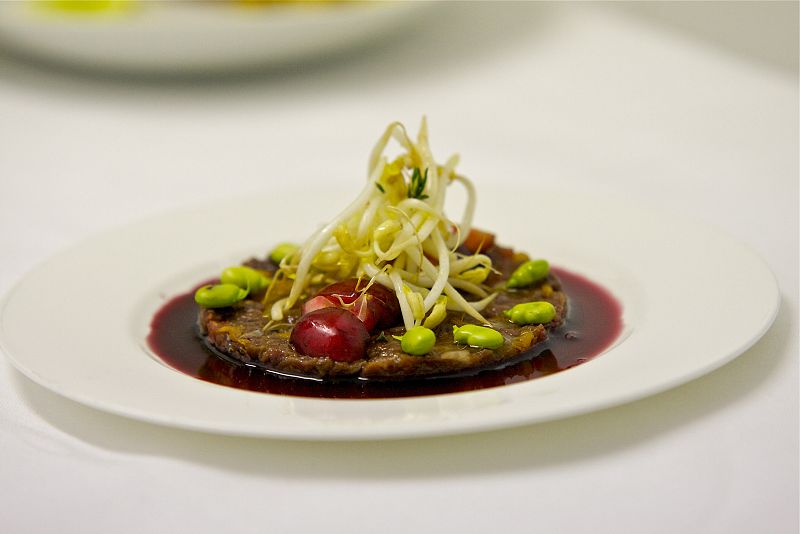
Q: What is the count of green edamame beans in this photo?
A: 7